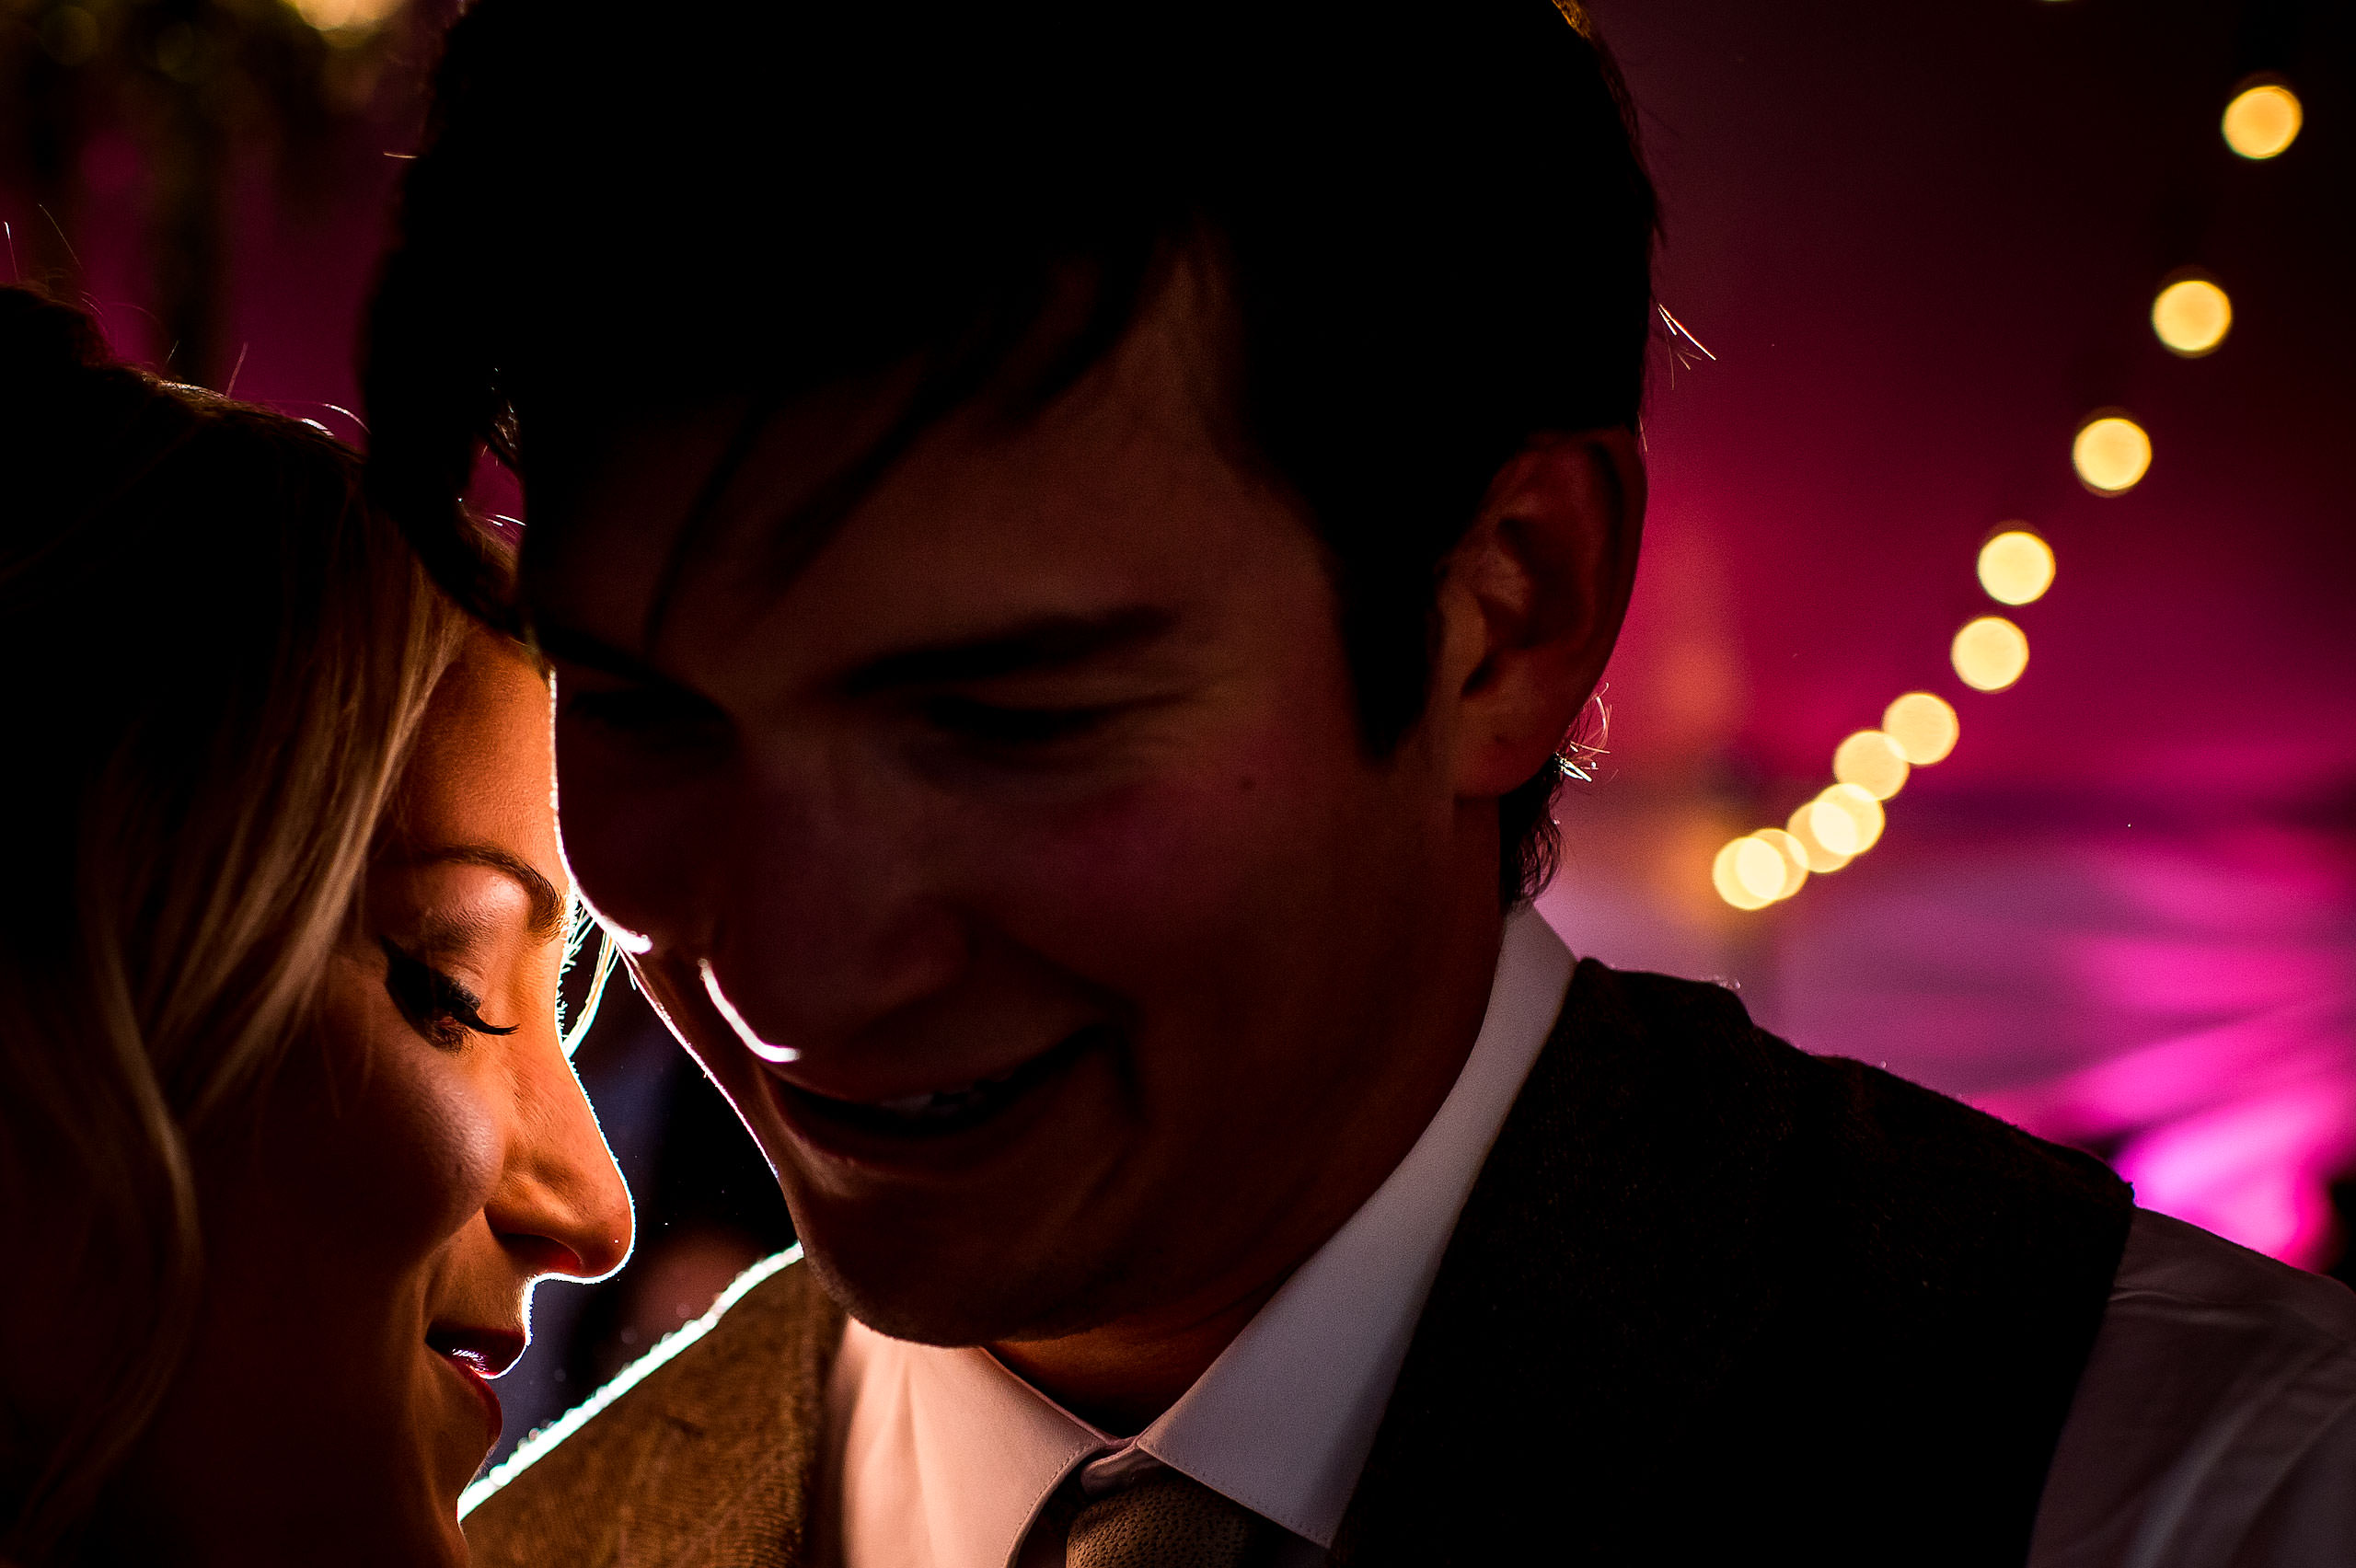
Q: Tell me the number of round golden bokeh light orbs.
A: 11